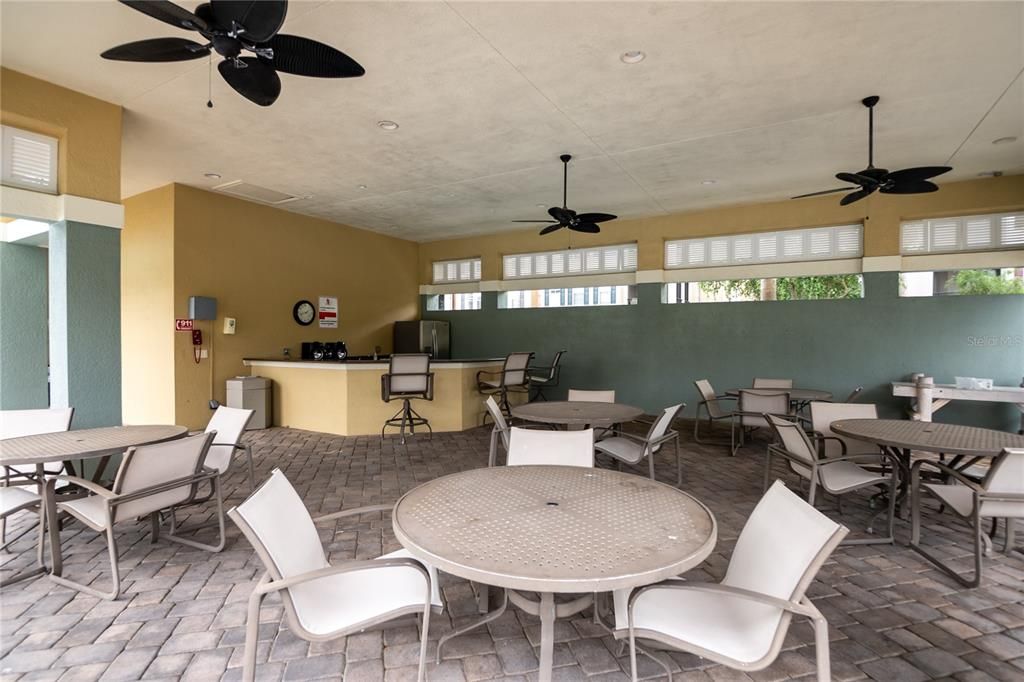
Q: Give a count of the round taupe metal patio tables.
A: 5